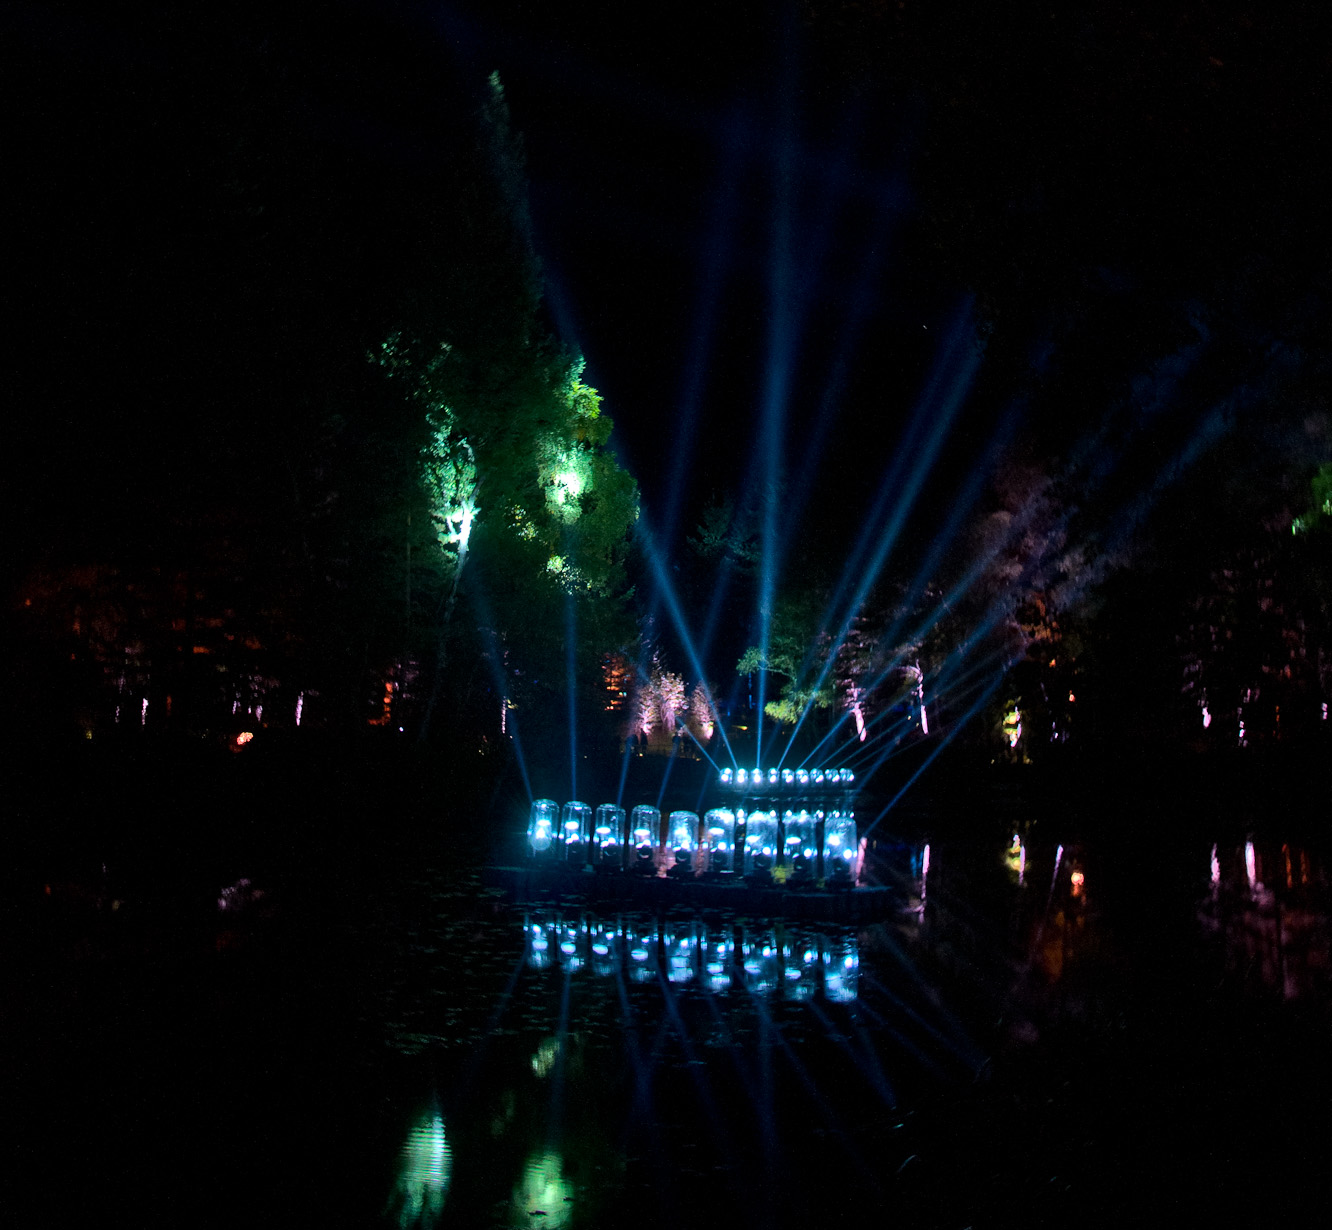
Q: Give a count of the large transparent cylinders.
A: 9